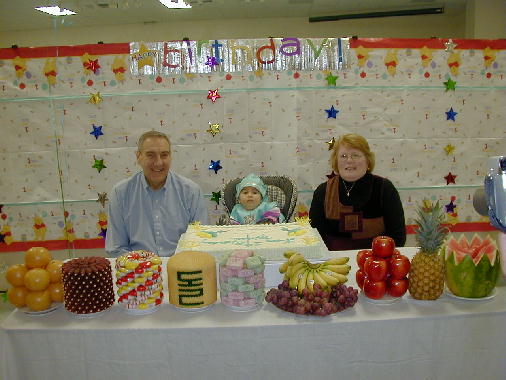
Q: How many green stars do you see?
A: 4